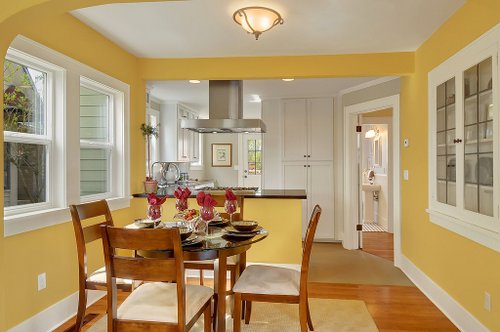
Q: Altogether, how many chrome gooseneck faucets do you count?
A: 1